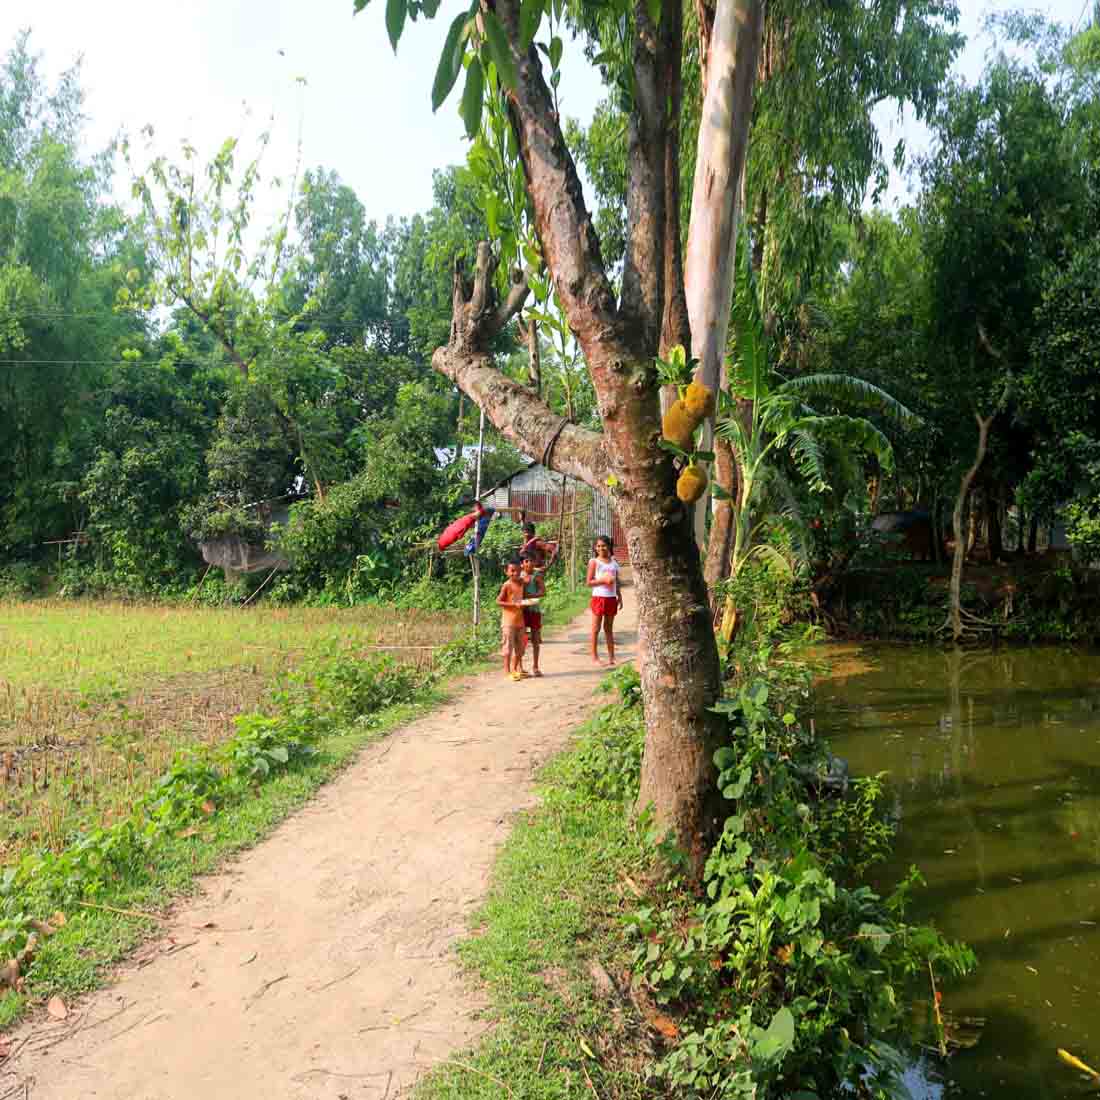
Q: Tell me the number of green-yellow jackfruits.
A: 3